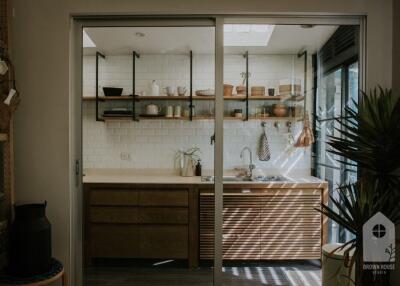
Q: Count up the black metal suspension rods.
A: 5